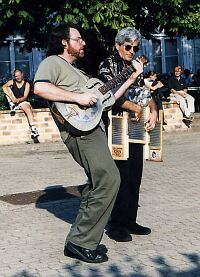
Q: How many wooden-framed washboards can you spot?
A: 3